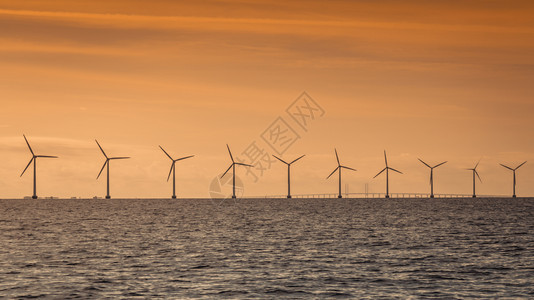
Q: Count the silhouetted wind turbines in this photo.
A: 10